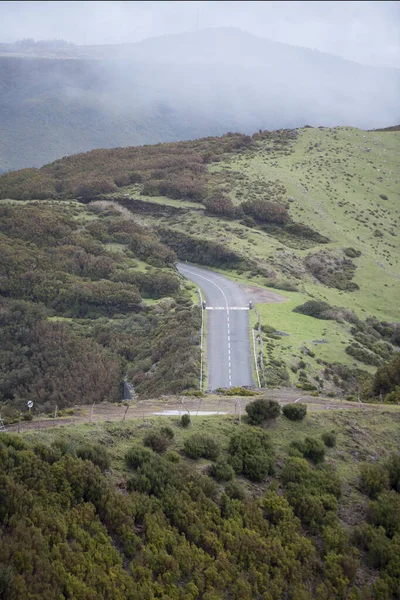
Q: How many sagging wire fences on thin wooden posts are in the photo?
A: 1